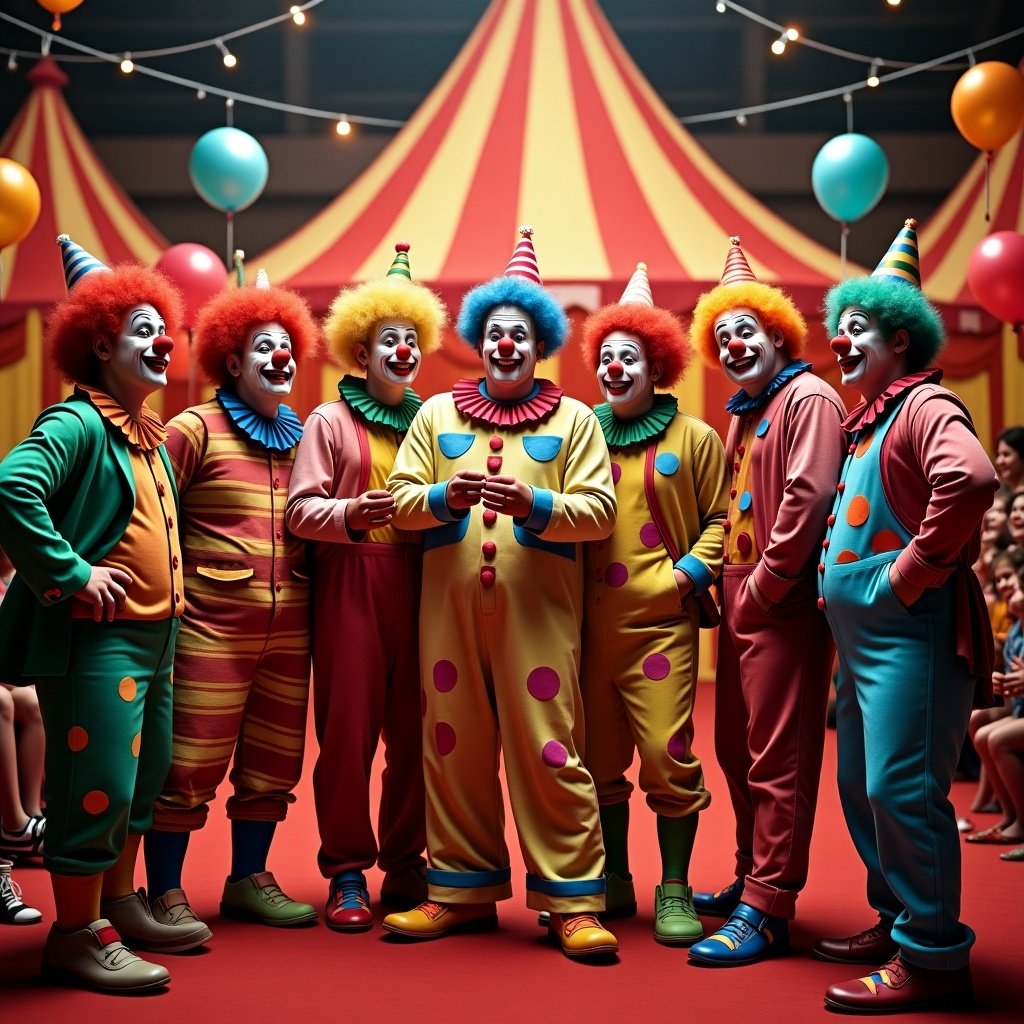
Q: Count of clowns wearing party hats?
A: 7